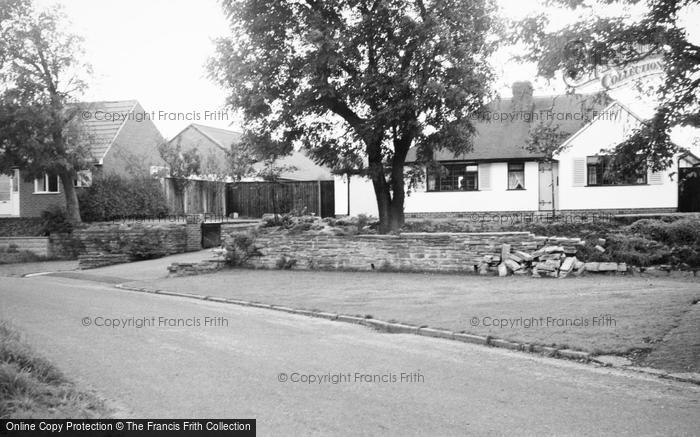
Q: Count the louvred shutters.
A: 3